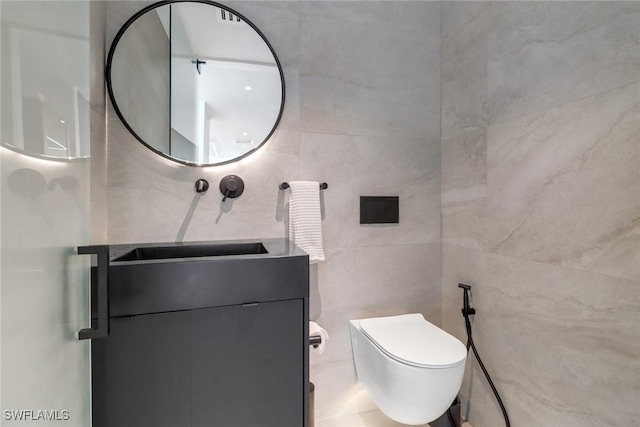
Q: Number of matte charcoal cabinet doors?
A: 2